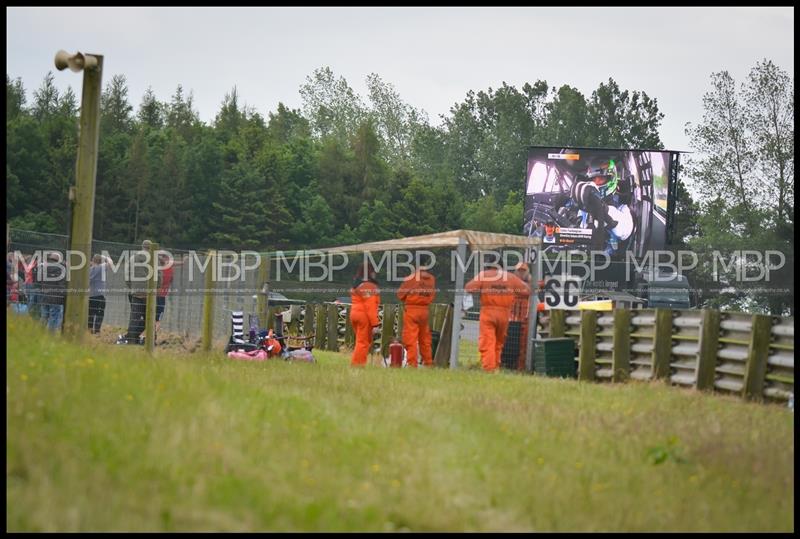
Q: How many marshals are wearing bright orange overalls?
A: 4